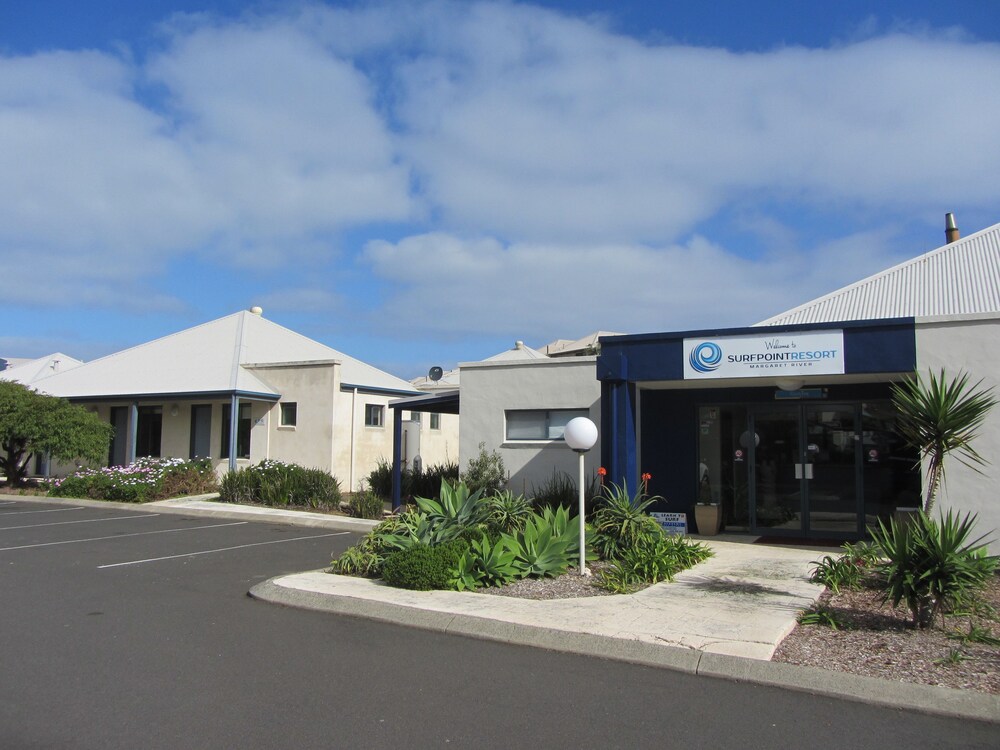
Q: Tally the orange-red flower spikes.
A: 2